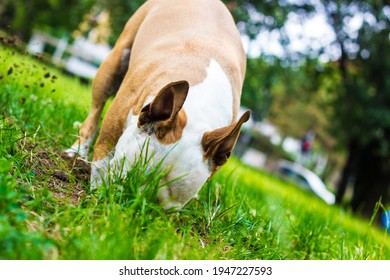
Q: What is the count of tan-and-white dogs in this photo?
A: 1